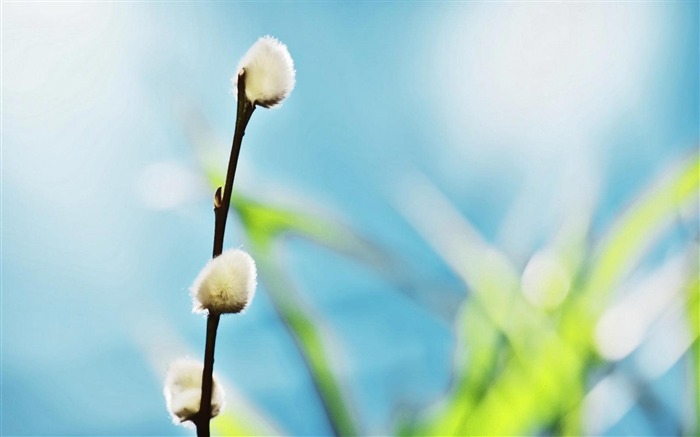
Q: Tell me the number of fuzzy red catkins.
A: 0